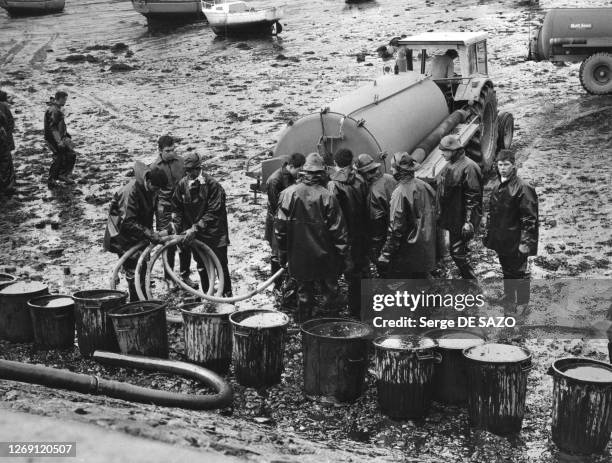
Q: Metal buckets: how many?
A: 12